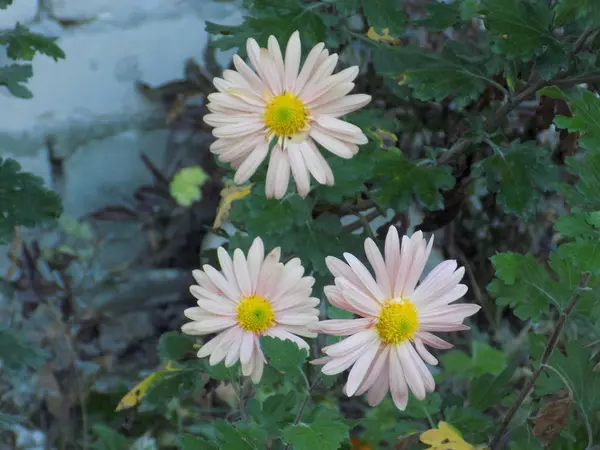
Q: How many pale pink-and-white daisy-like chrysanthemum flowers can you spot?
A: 3